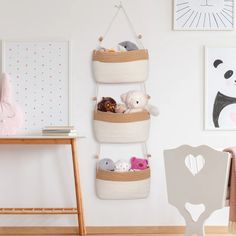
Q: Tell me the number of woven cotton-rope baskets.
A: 3